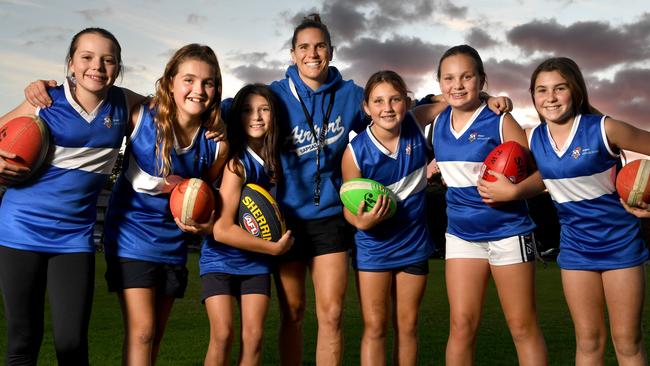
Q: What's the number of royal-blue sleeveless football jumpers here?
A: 6